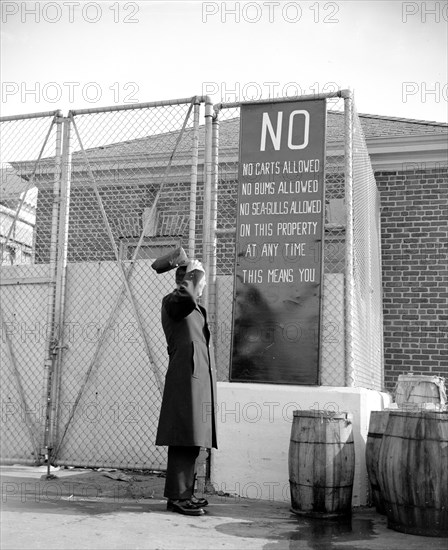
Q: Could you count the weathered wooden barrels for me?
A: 4